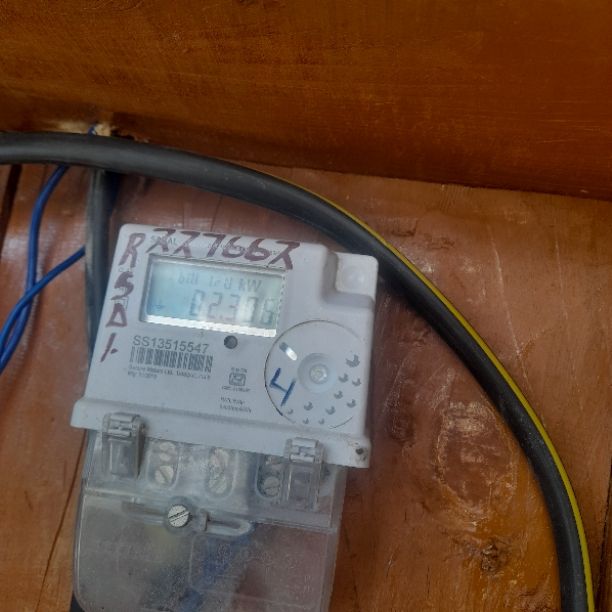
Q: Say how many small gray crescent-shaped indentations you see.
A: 10